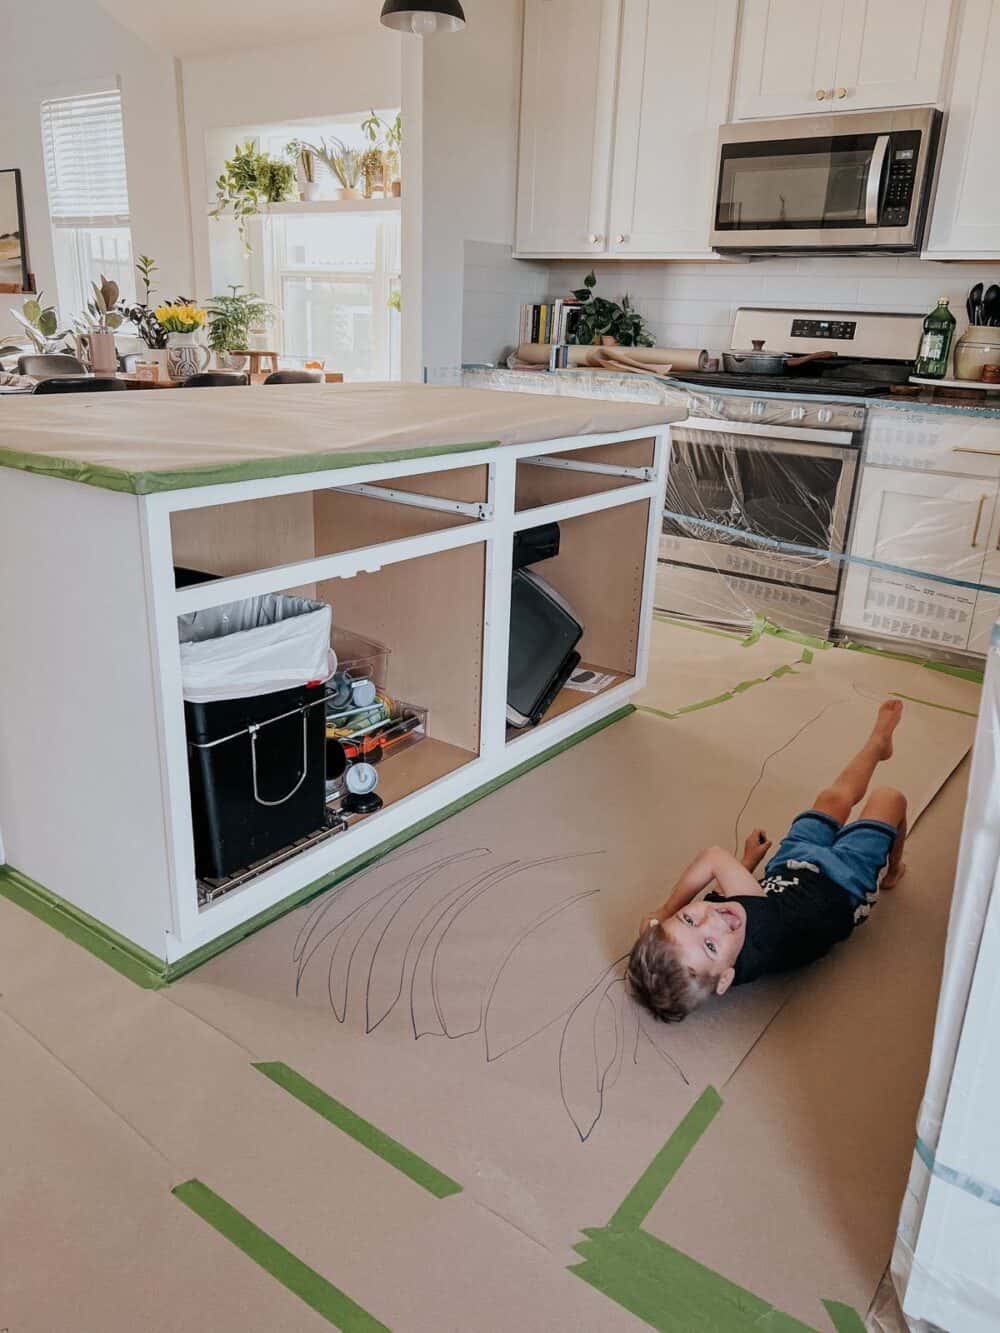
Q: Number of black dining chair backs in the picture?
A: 4